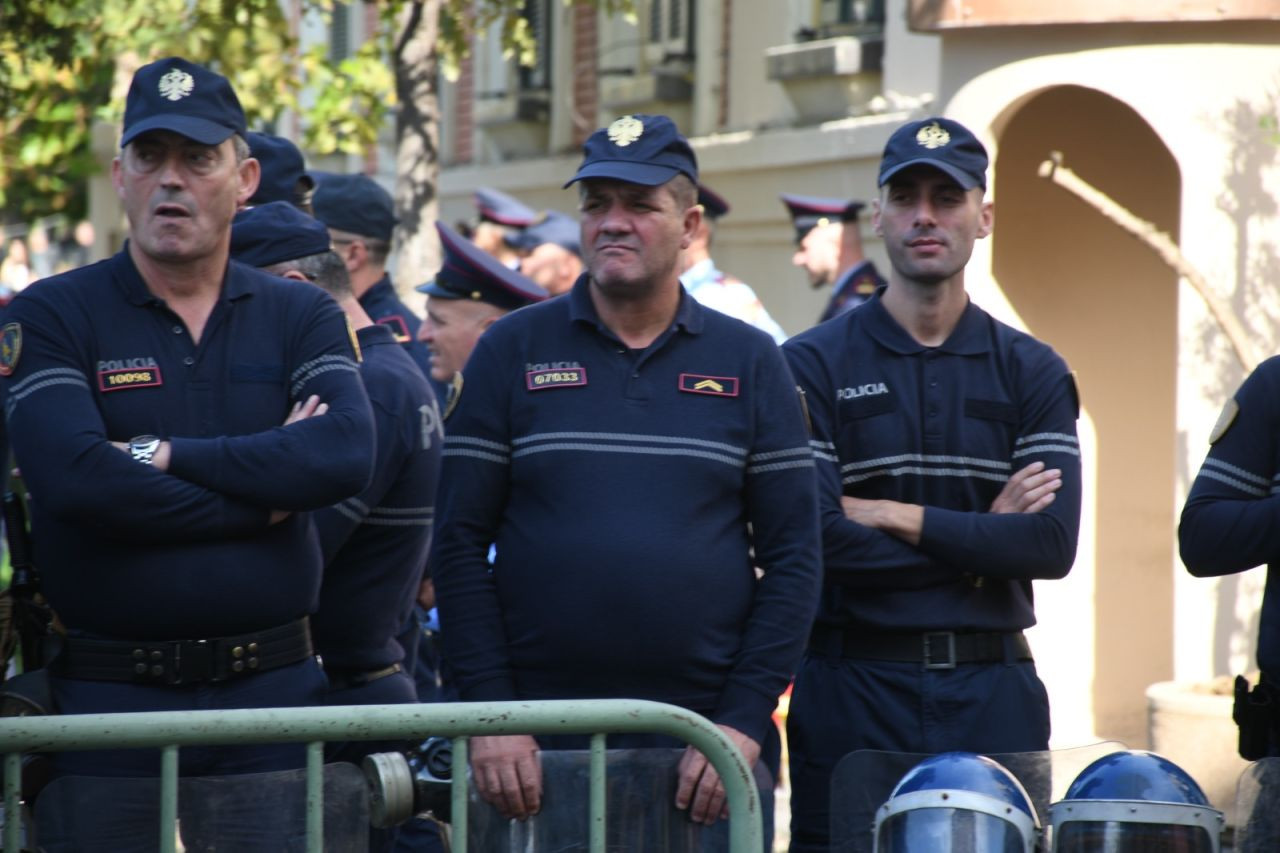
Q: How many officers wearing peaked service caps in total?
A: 4